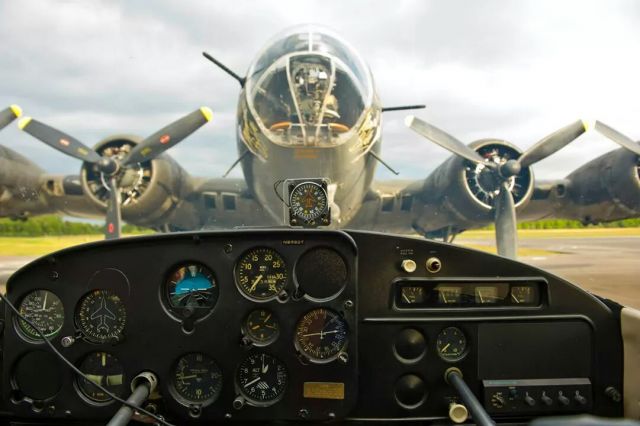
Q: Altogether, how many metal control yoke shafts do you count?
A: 2